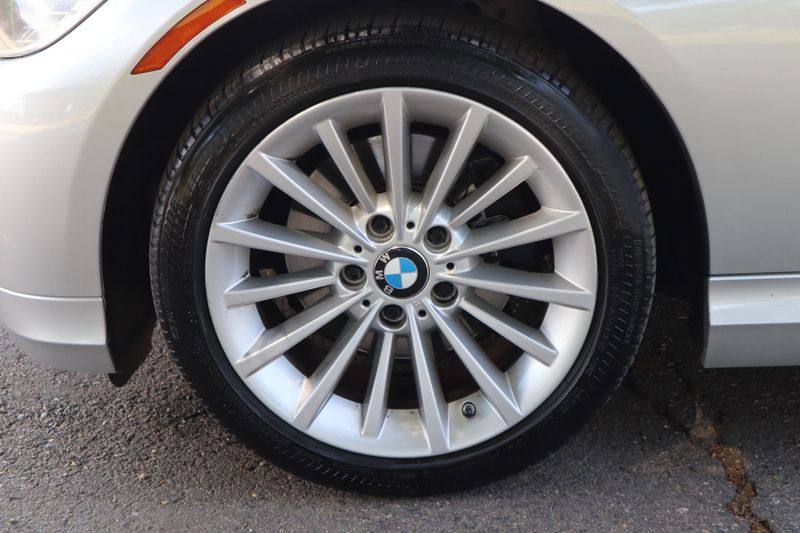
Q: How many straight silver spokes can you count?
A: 15